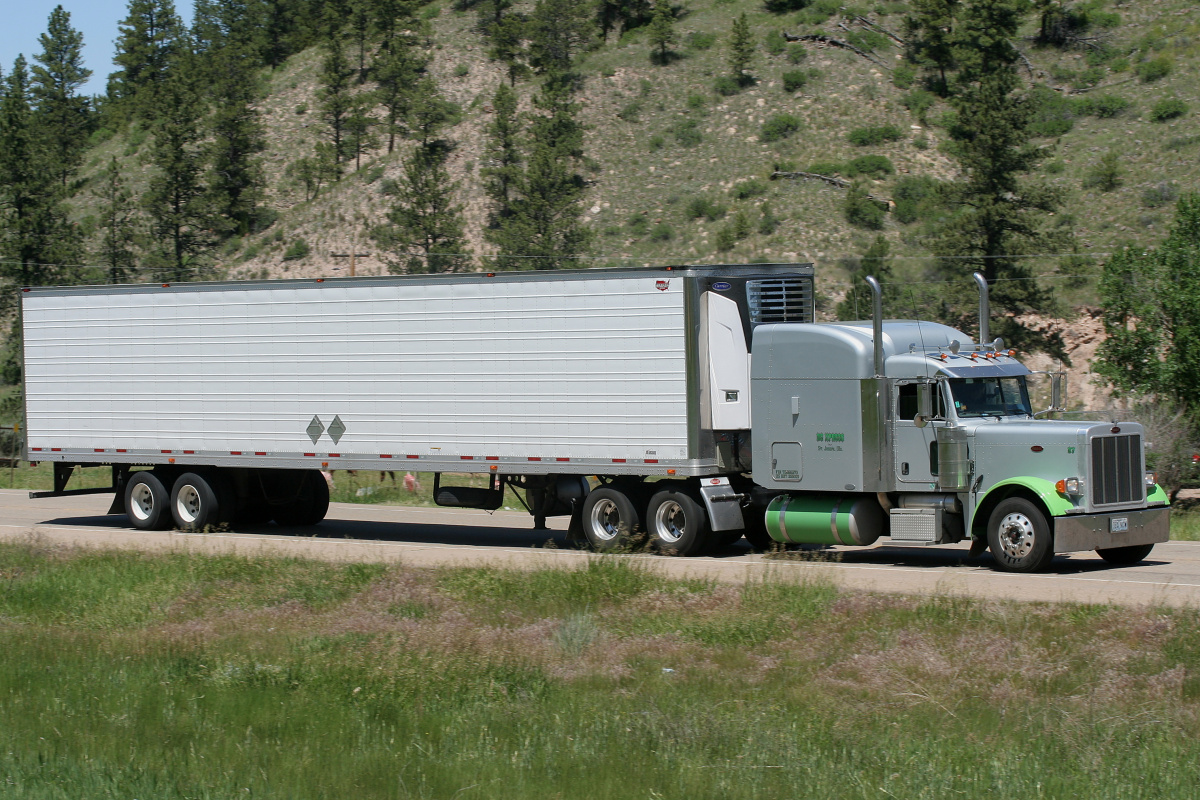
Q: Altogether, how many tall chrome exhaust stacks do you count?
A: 2